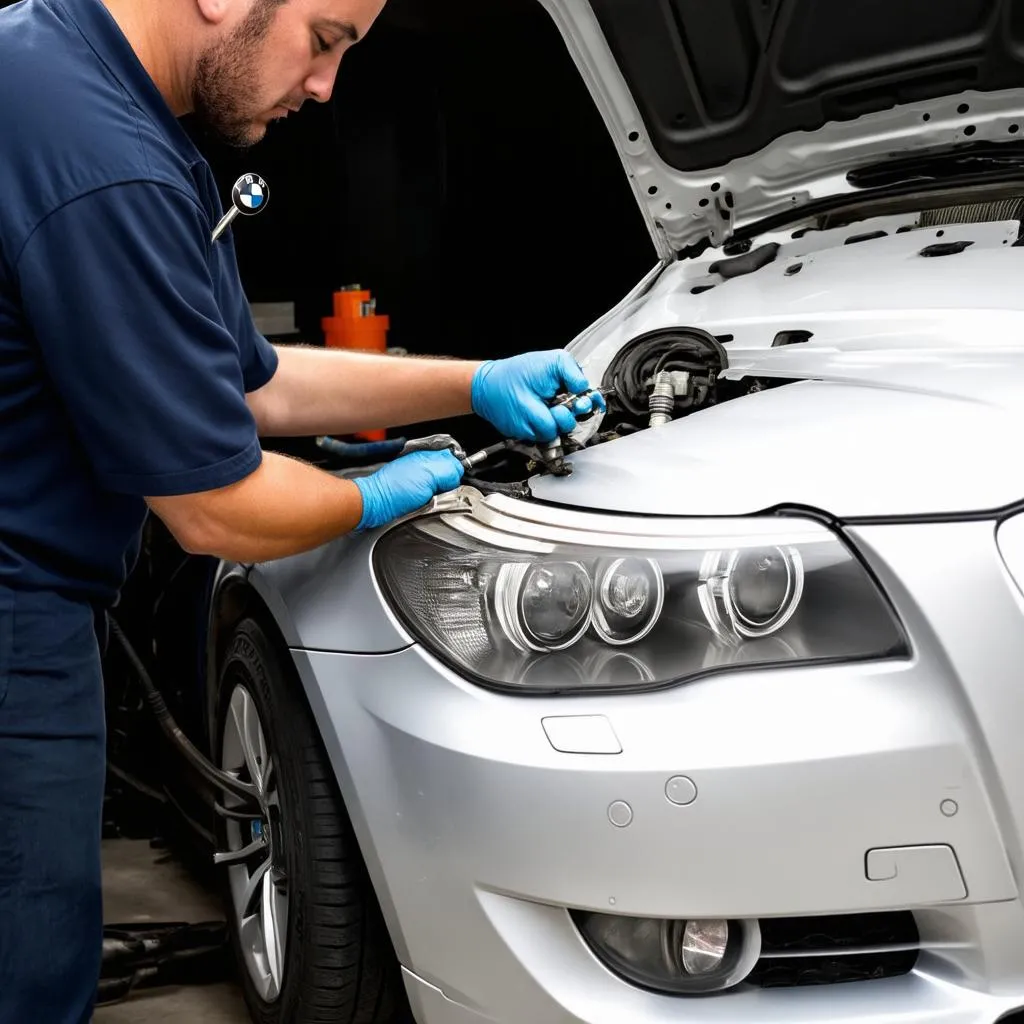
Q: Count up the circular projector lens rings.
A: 3